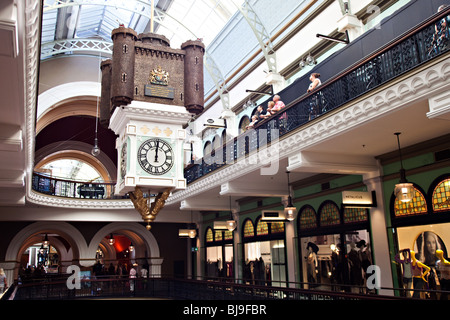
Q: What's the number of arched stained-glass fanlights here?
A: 11